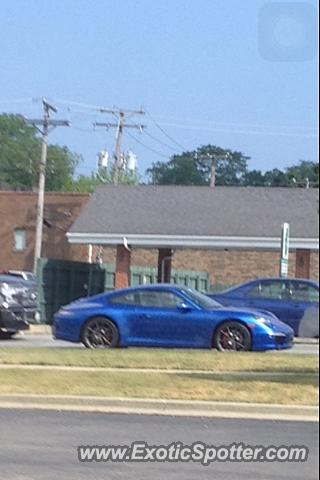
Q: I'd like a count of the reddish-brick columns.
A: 3